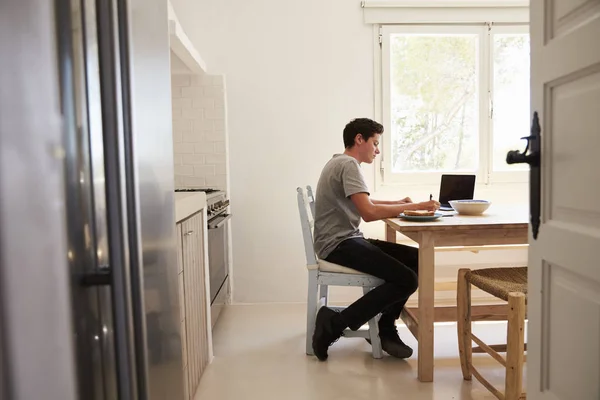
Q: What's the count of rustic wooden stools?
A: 1